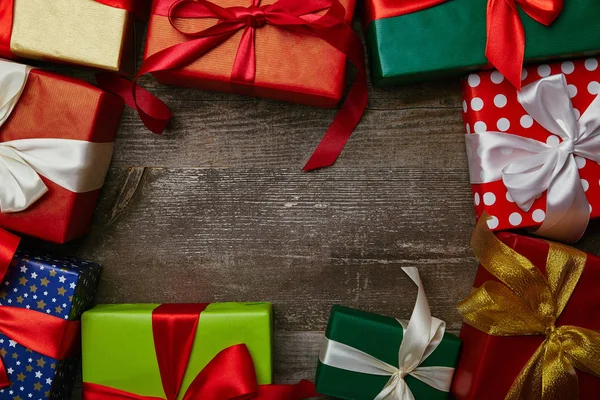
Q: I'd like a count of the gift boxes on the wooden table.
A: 9